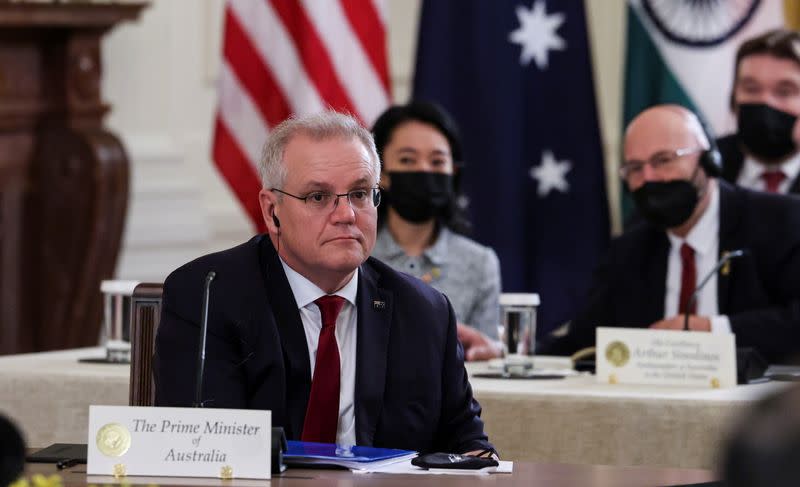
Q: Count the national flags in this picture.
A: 3